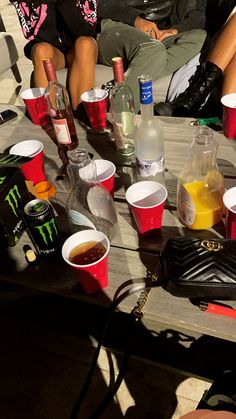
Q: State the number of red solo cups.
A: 8